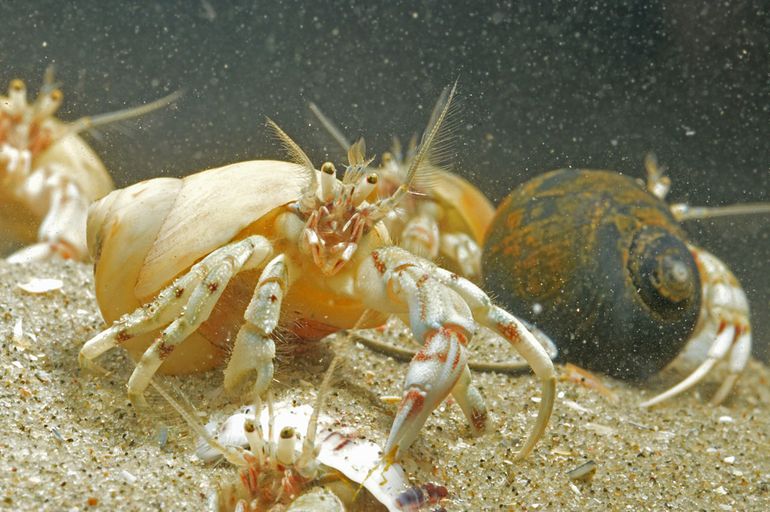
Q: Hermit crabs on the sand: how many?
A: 5